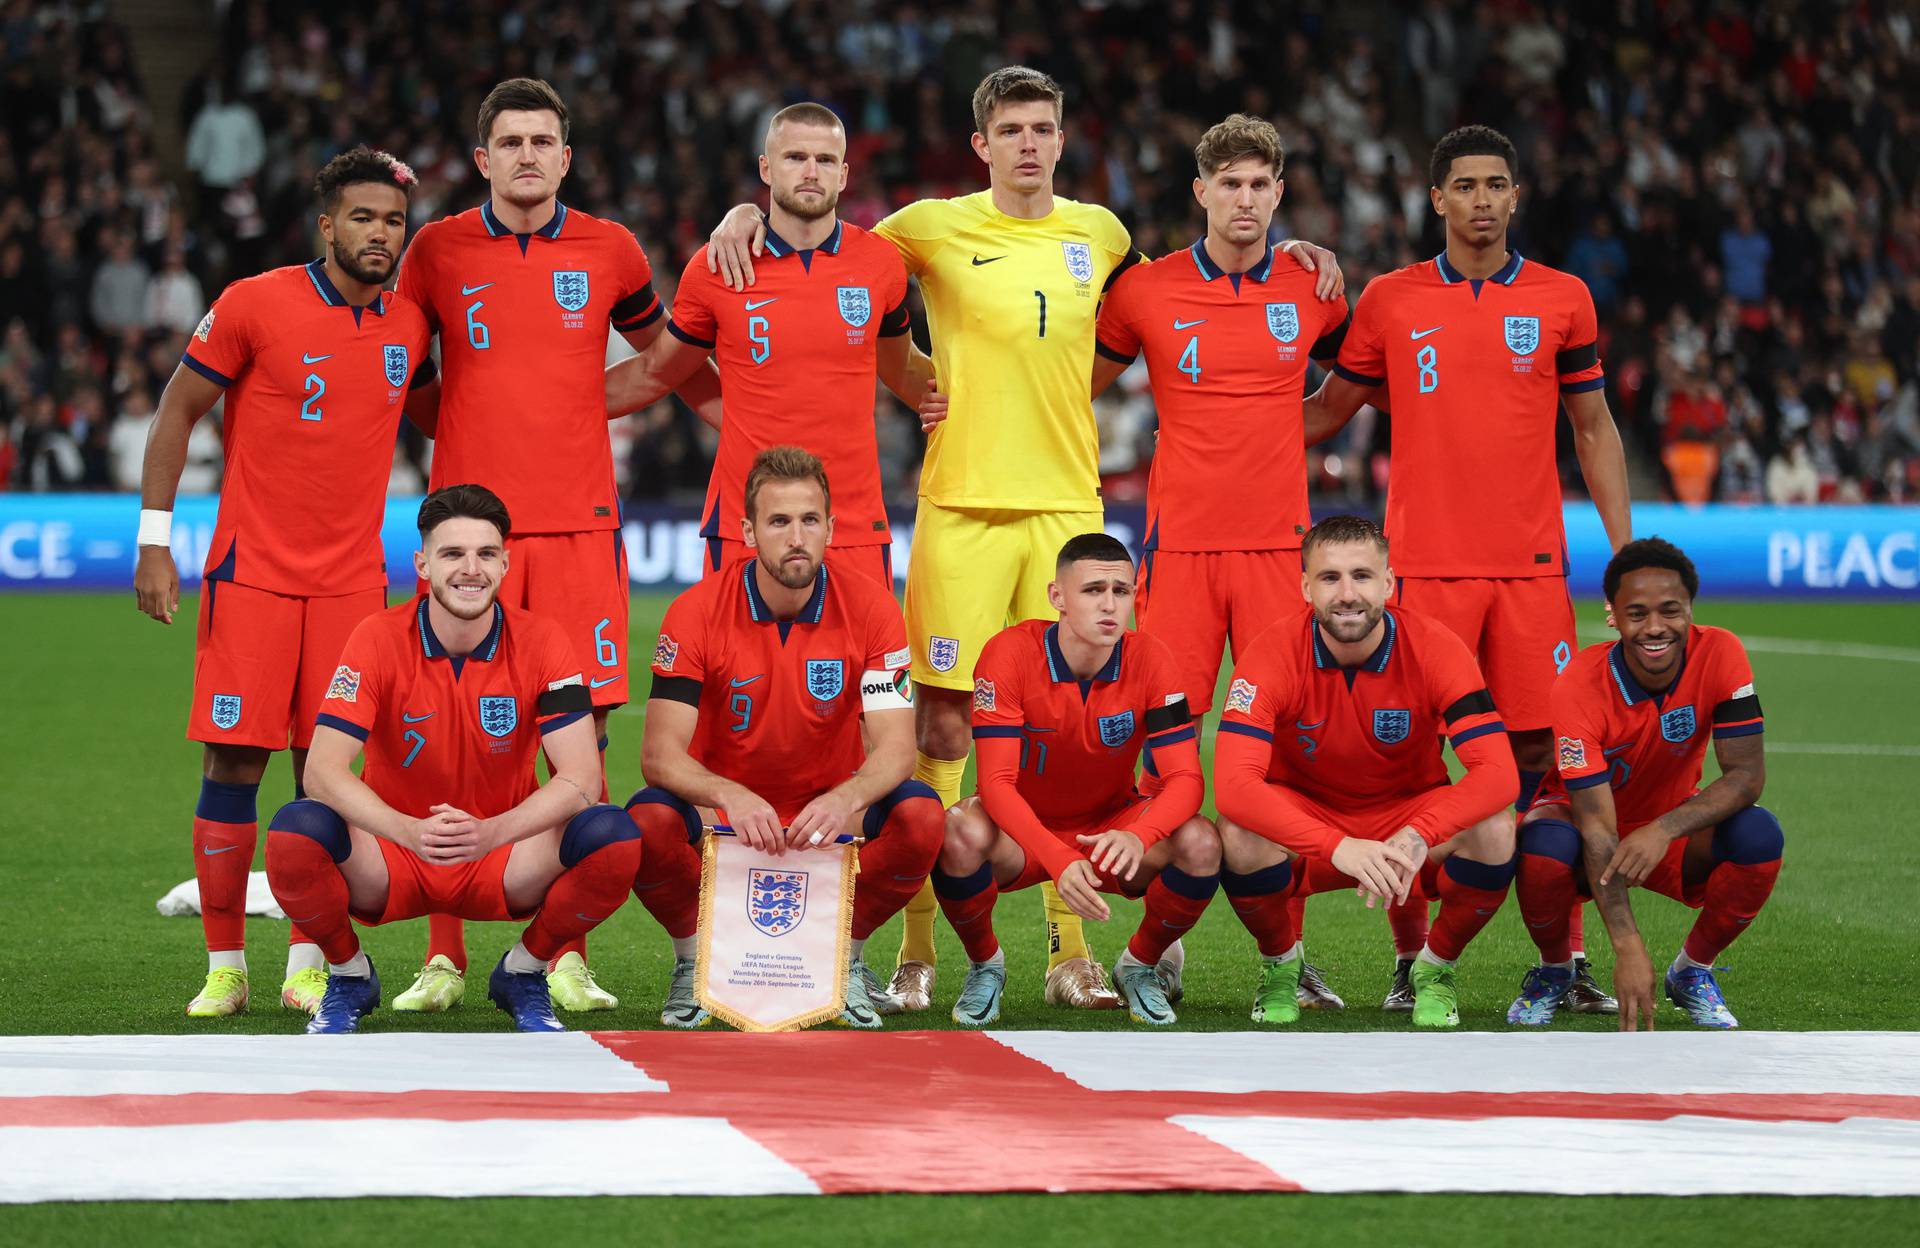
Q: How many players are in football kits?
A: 11